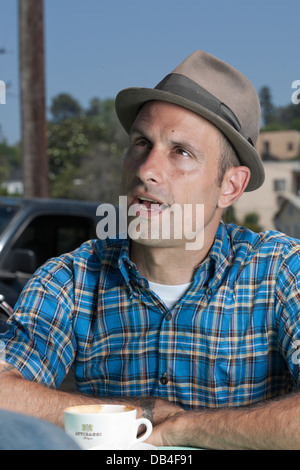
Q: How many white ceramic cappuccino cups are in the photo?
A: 1